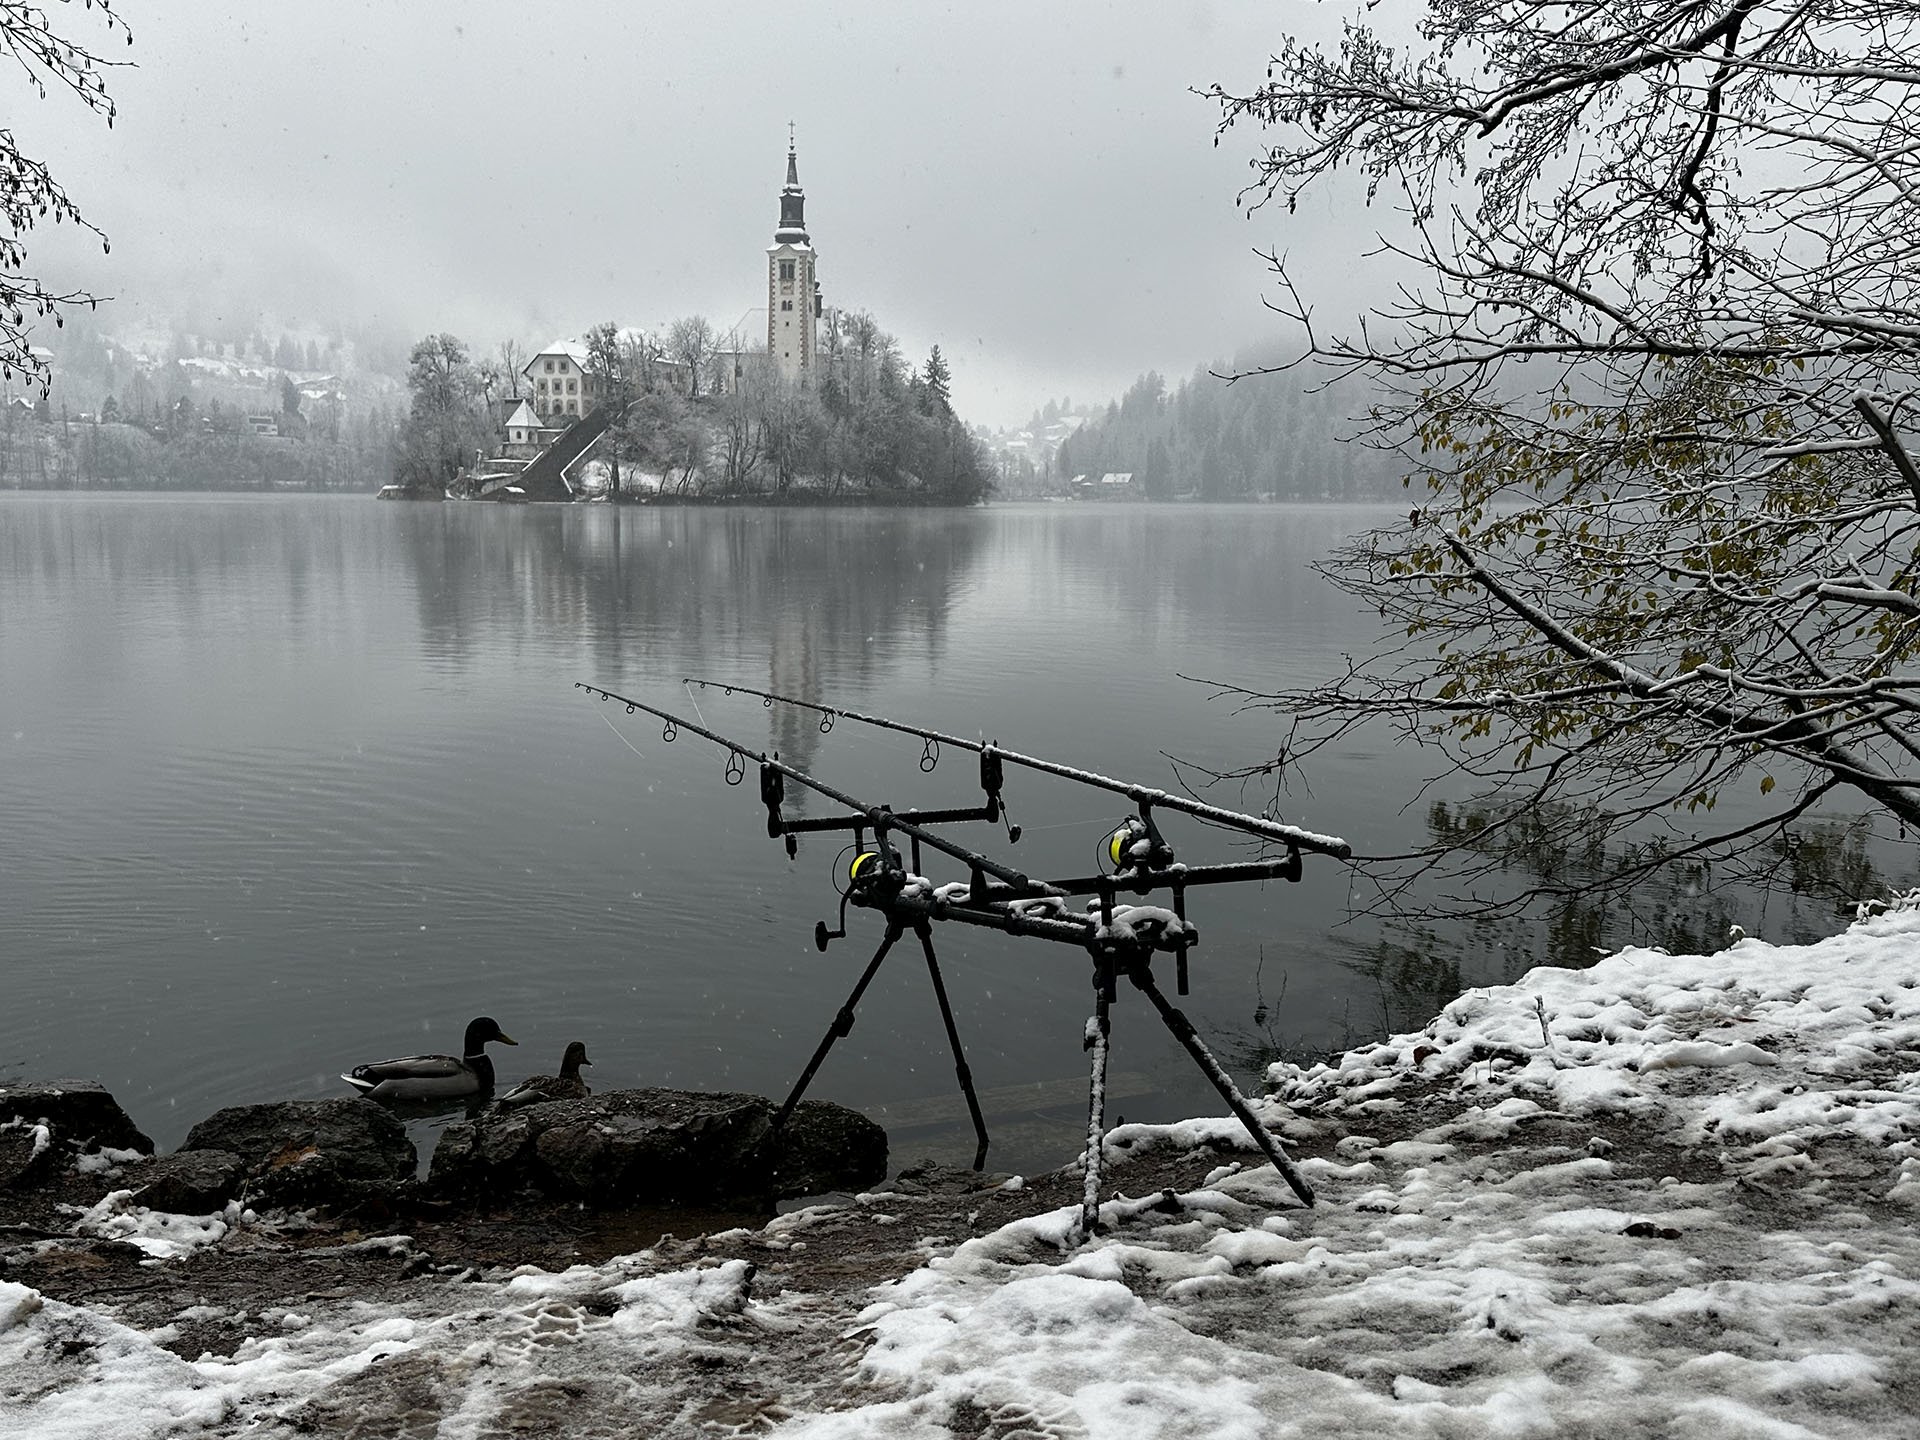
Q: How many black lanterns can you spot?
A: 0